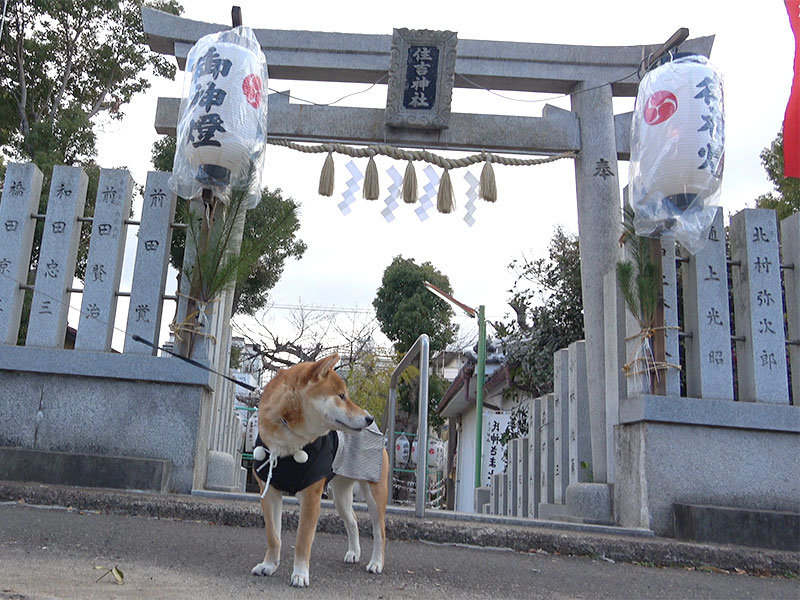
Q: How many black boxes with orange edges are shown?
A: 0